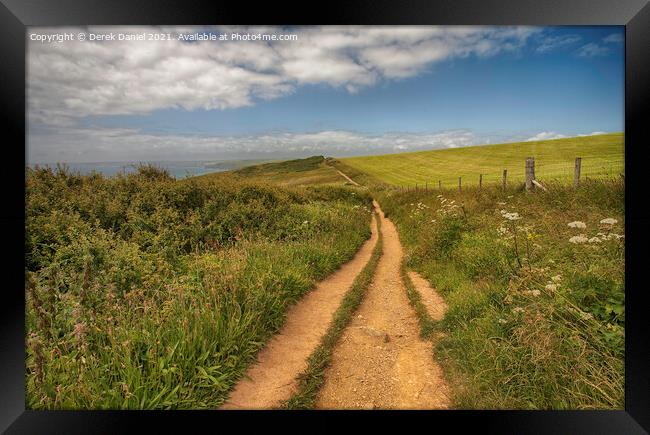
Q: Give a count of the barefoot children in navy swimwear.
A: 0